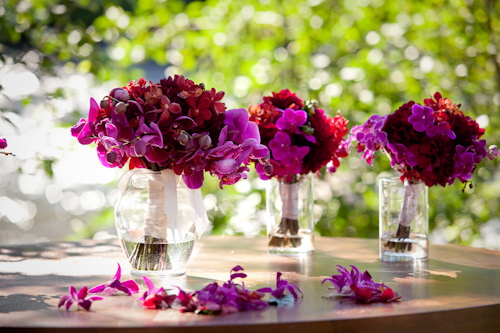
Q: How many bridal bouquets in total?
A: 3